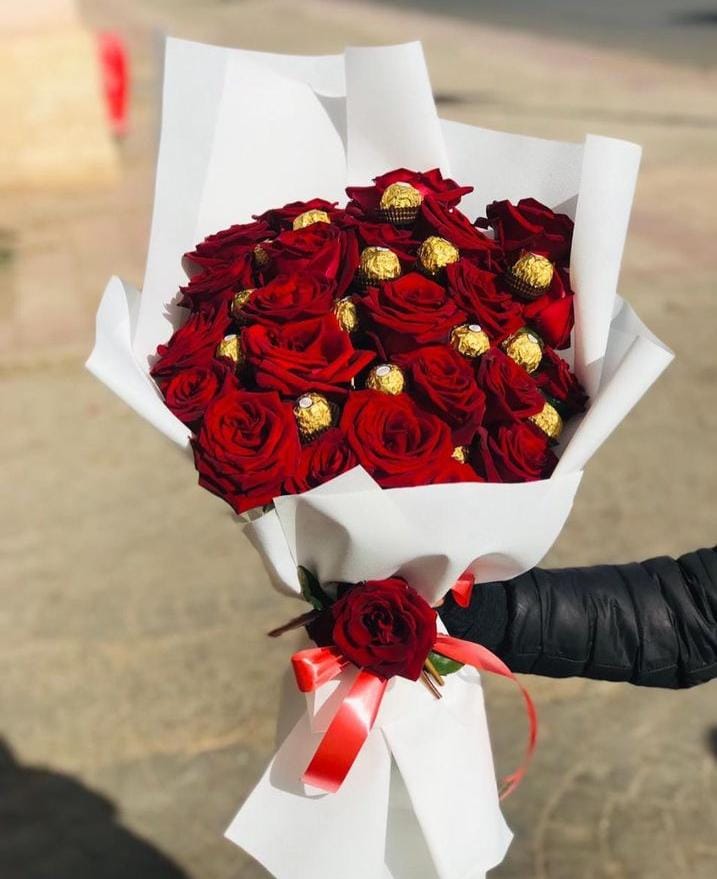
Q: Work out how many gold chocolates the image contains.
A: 15